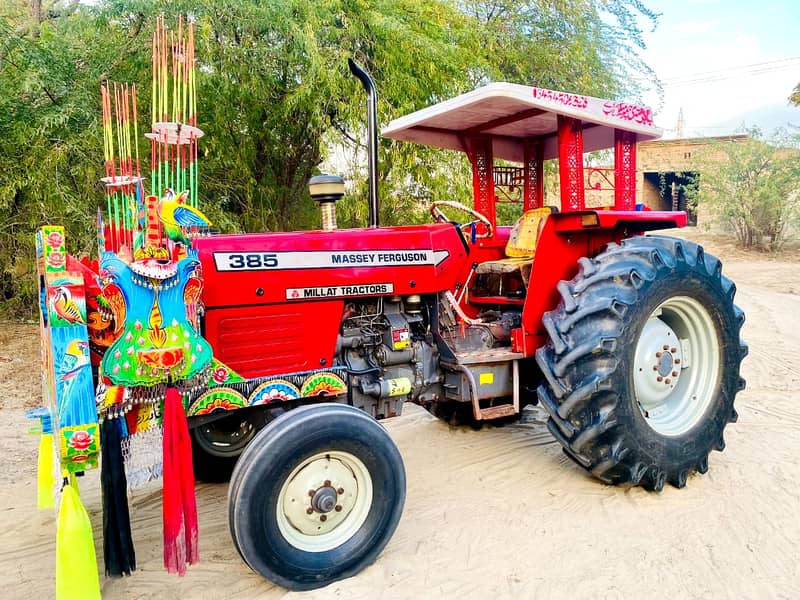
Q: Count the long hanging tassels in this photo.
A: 4